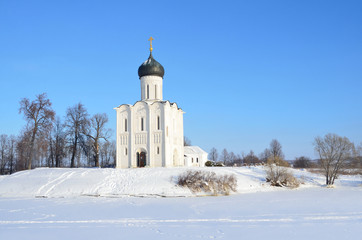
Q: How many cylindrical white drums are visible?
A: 1